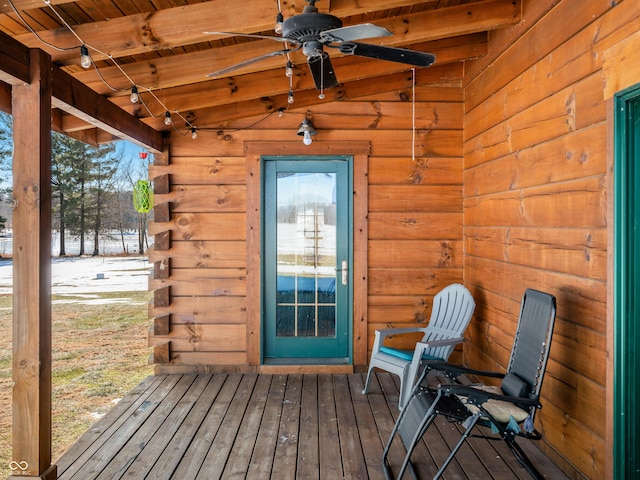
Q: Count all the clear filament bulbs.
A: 8